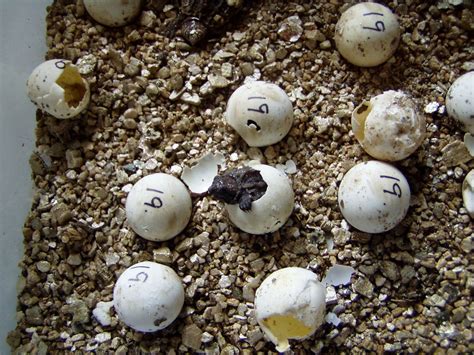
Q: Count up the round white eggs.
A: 12